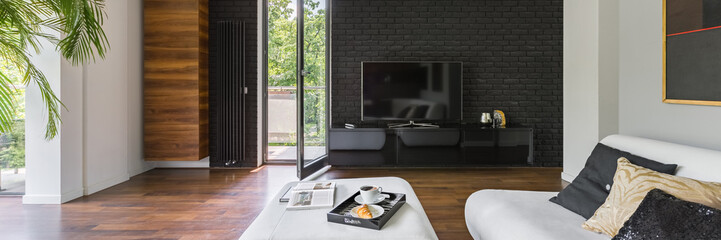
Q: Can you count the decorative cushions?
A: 3